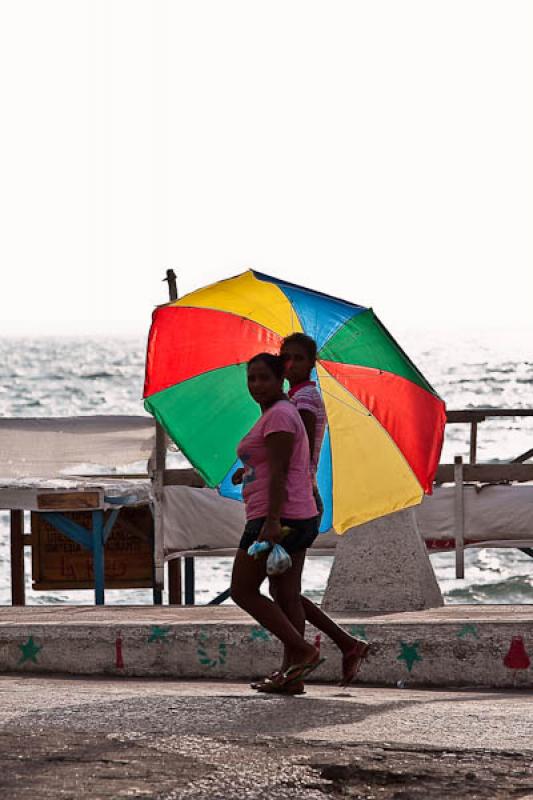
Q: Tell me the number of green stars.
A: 6